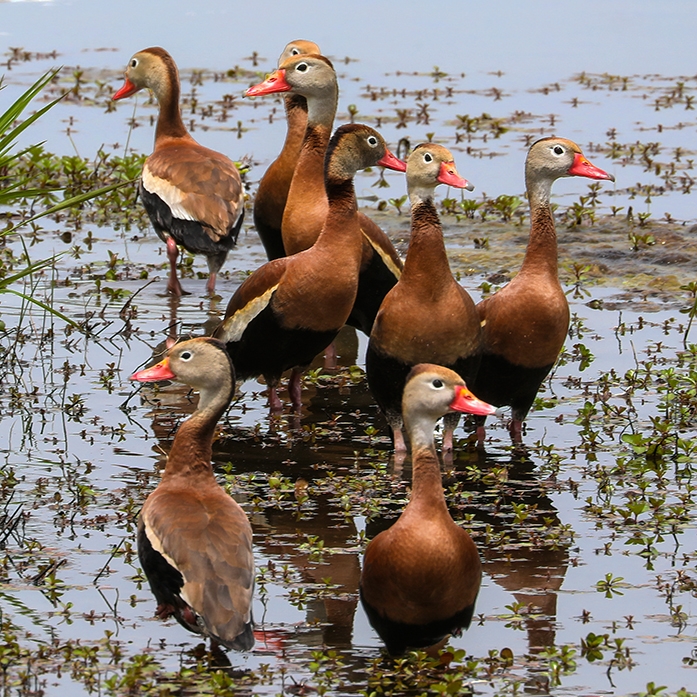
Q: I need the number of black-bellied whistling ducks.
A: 8